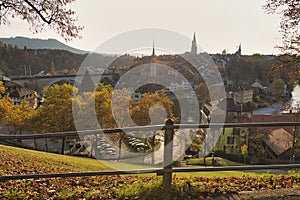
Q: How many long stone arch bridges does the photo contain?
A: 1